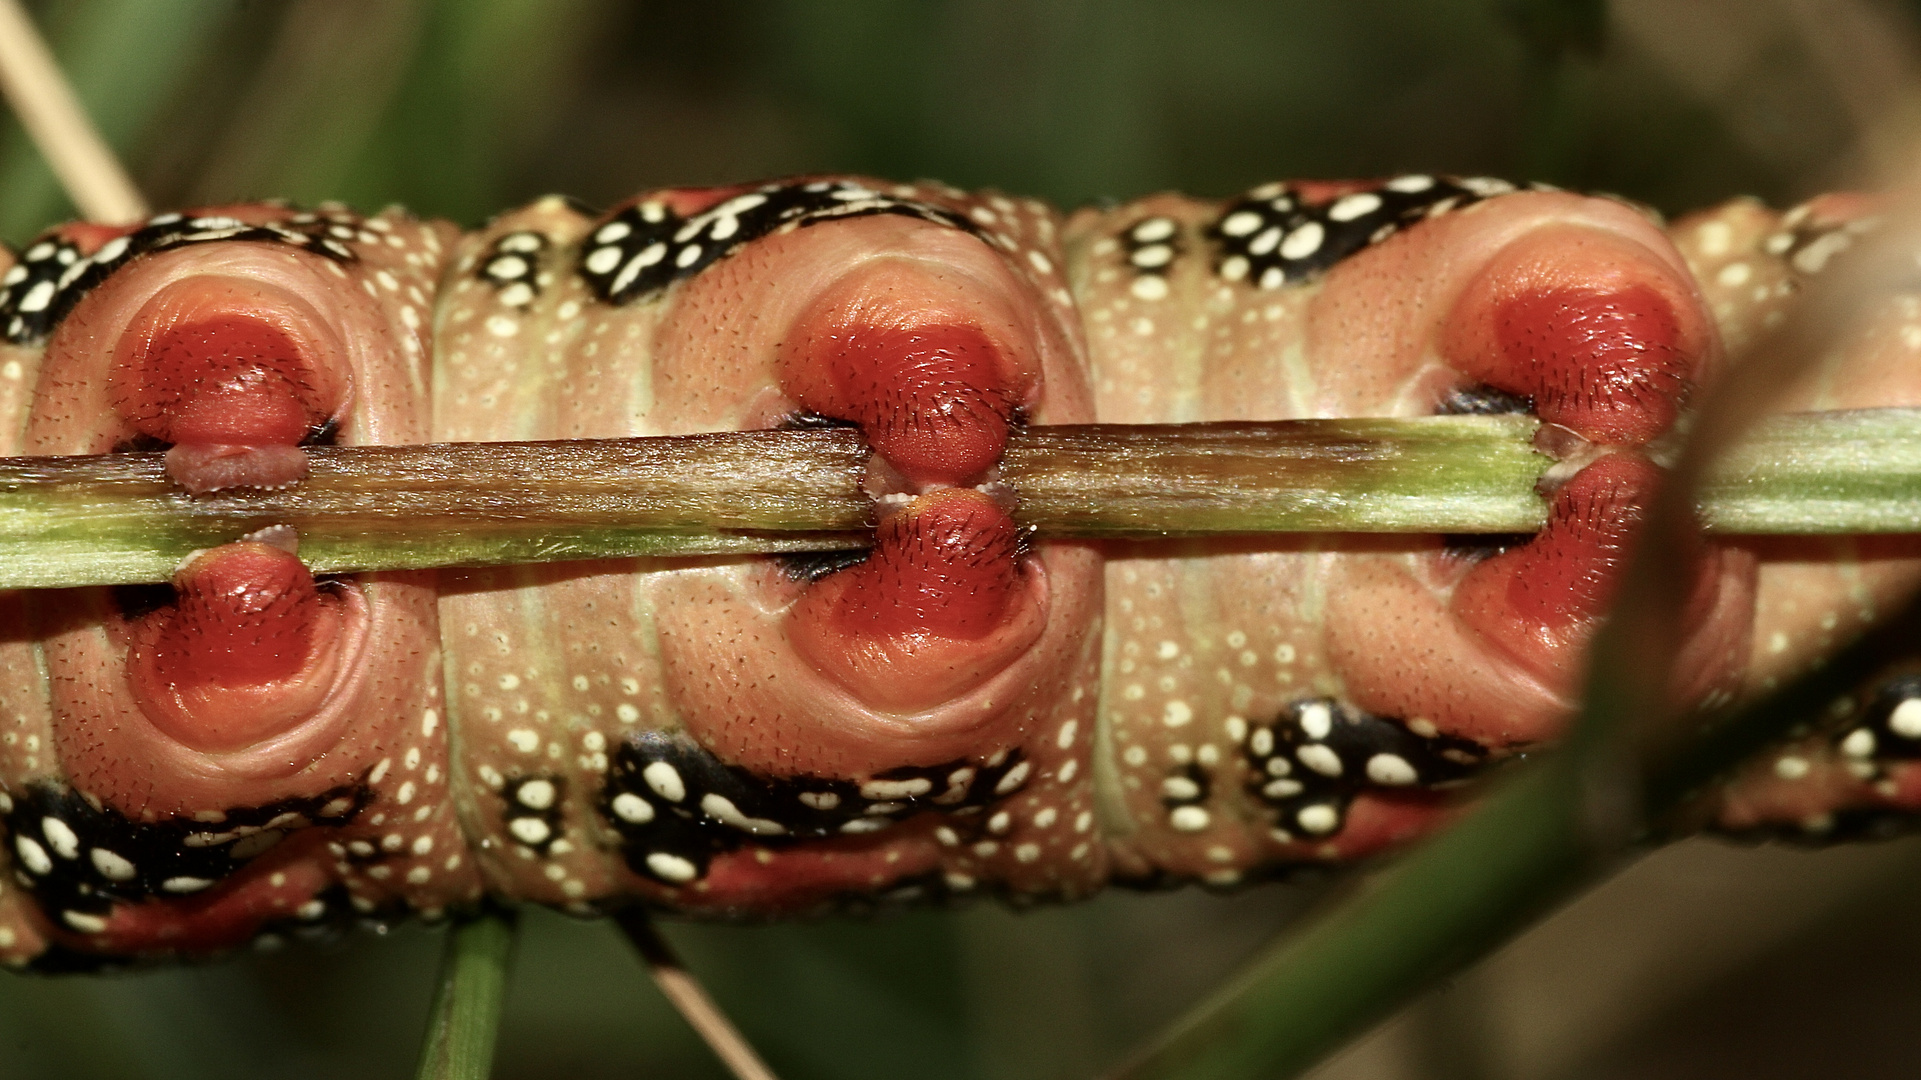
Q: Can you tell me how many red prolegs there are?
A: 6